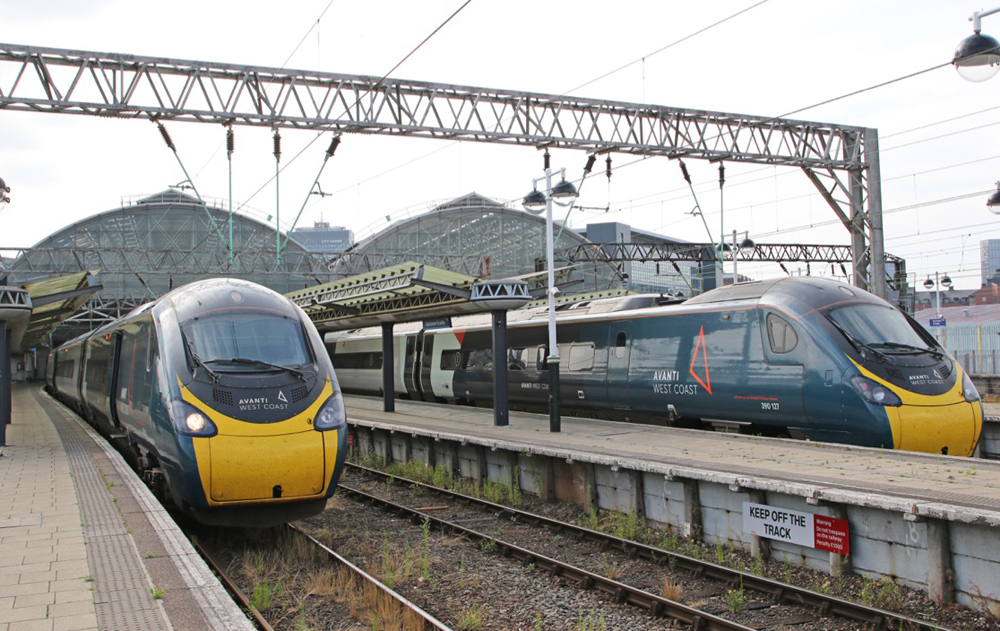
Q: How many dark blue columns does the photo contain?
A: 4